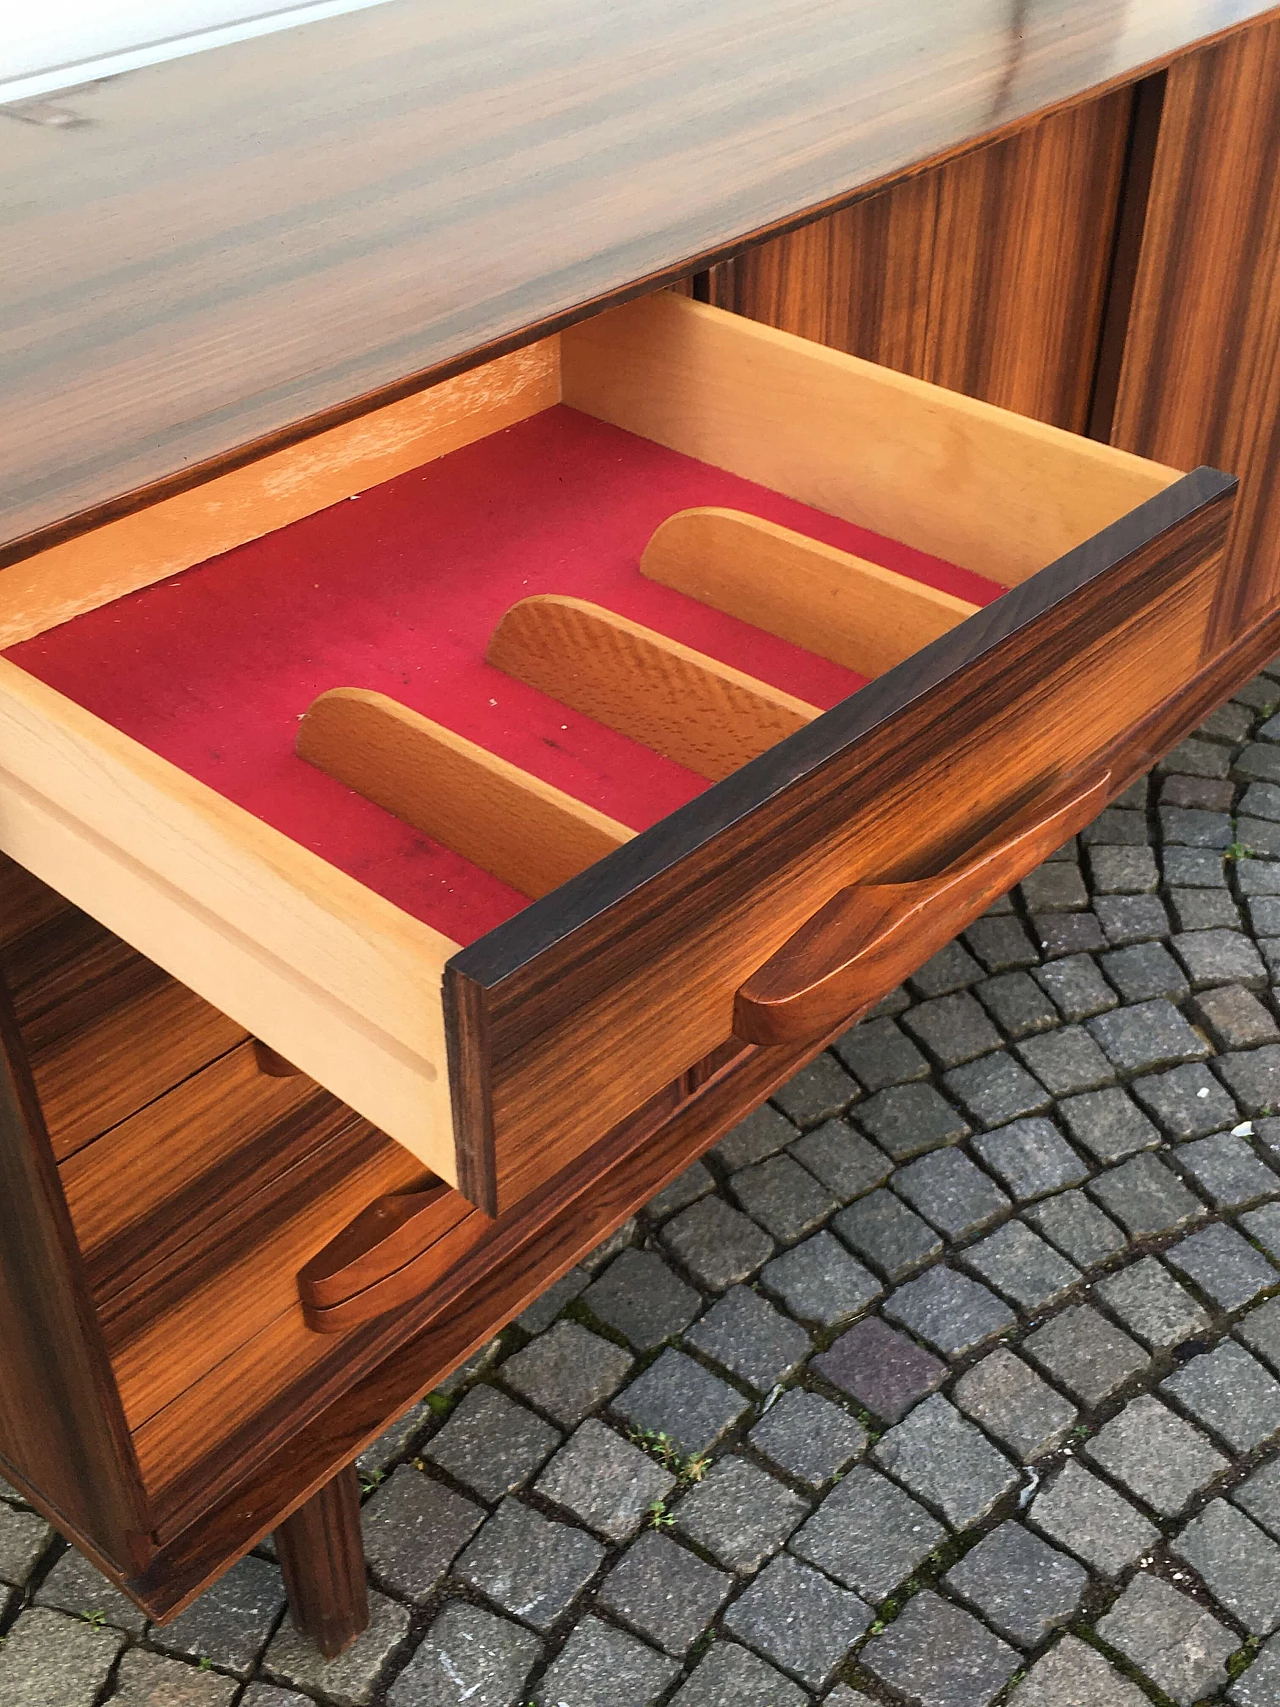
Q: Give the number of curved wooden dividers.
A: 3